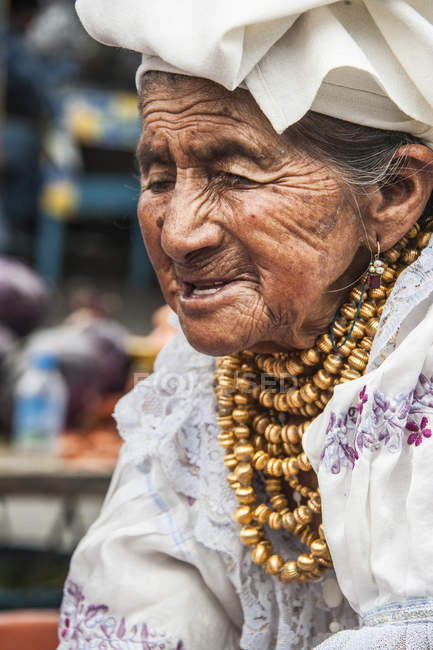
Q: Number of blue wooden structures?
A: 1